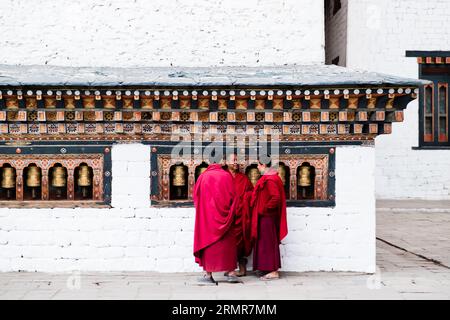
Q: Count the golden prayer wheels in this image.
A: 9